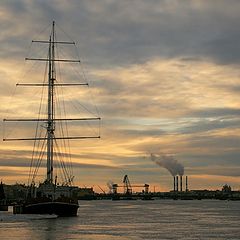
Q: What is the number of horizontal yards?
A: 5